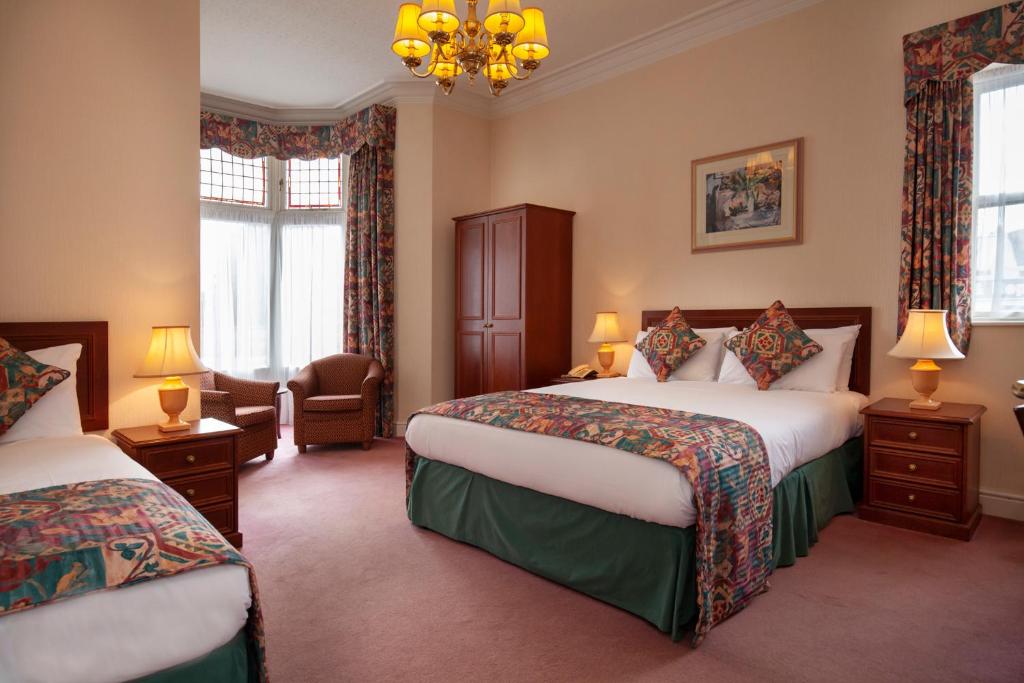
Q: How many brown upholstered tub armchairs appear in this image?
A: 2